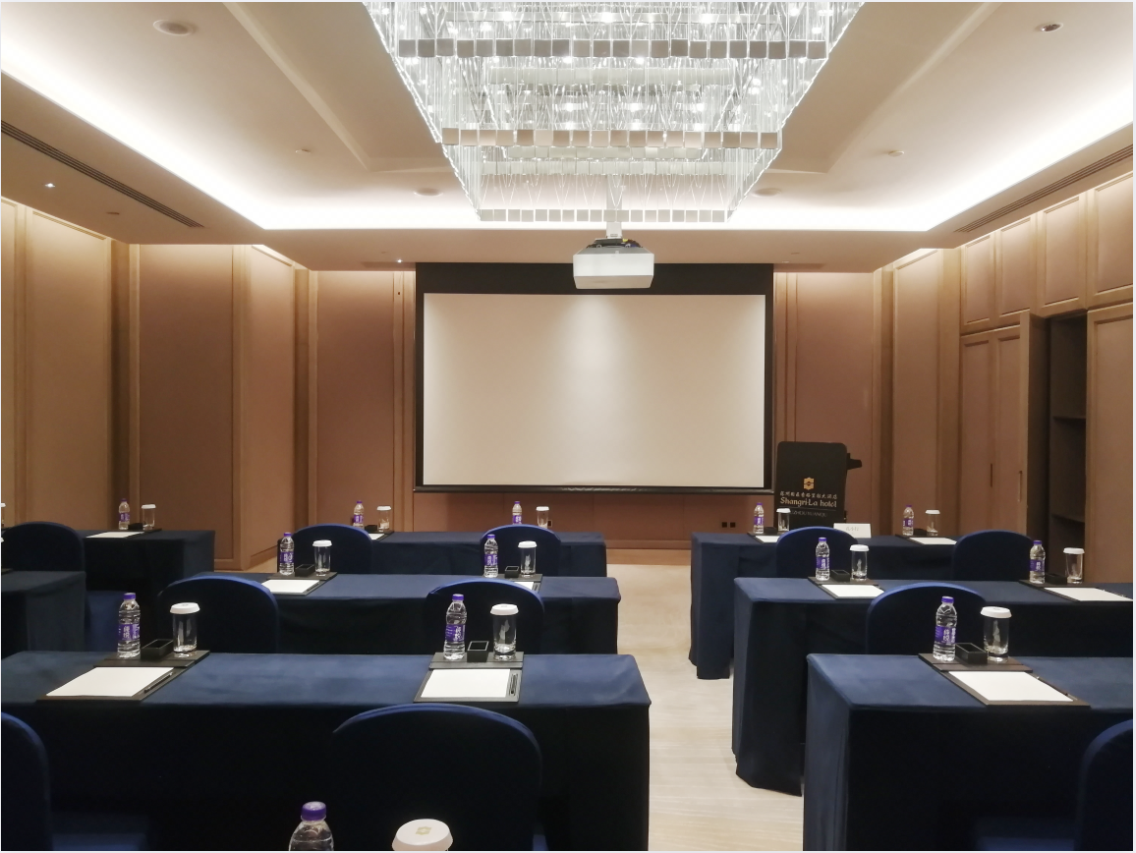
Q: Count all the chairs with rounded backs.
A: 11